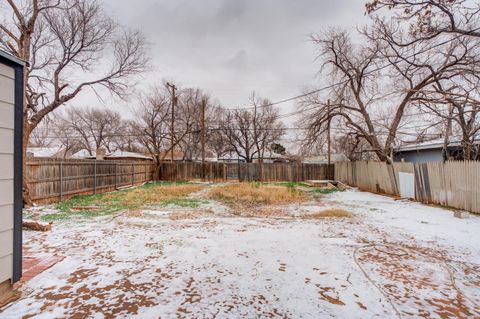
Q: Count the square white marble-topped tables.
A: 0